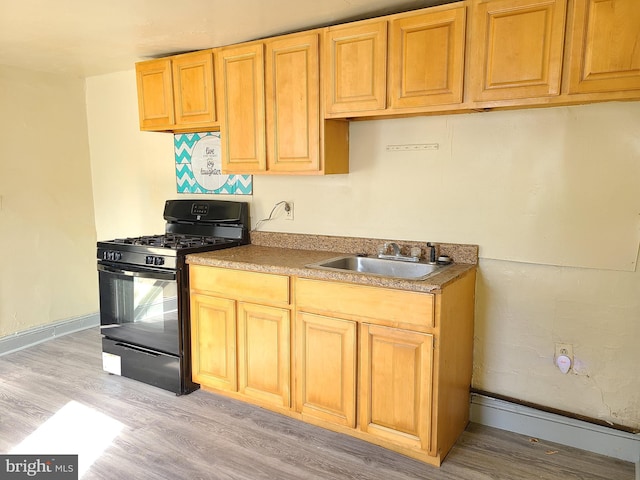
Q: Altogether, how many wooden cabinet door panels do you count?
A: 12